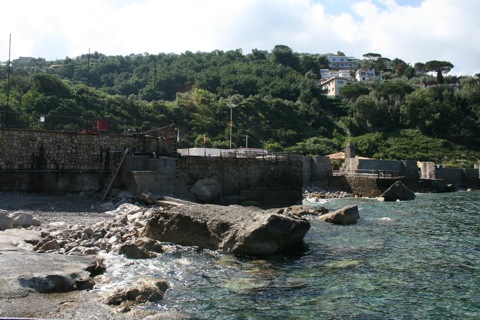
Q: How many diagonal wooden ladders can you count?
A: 1